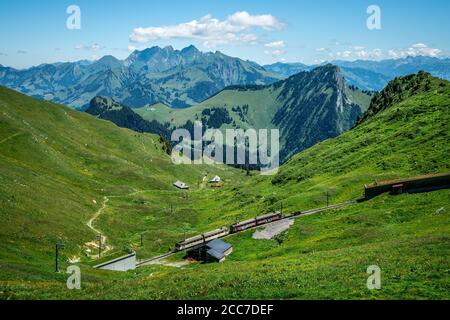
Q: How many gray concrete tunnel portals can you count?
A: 1